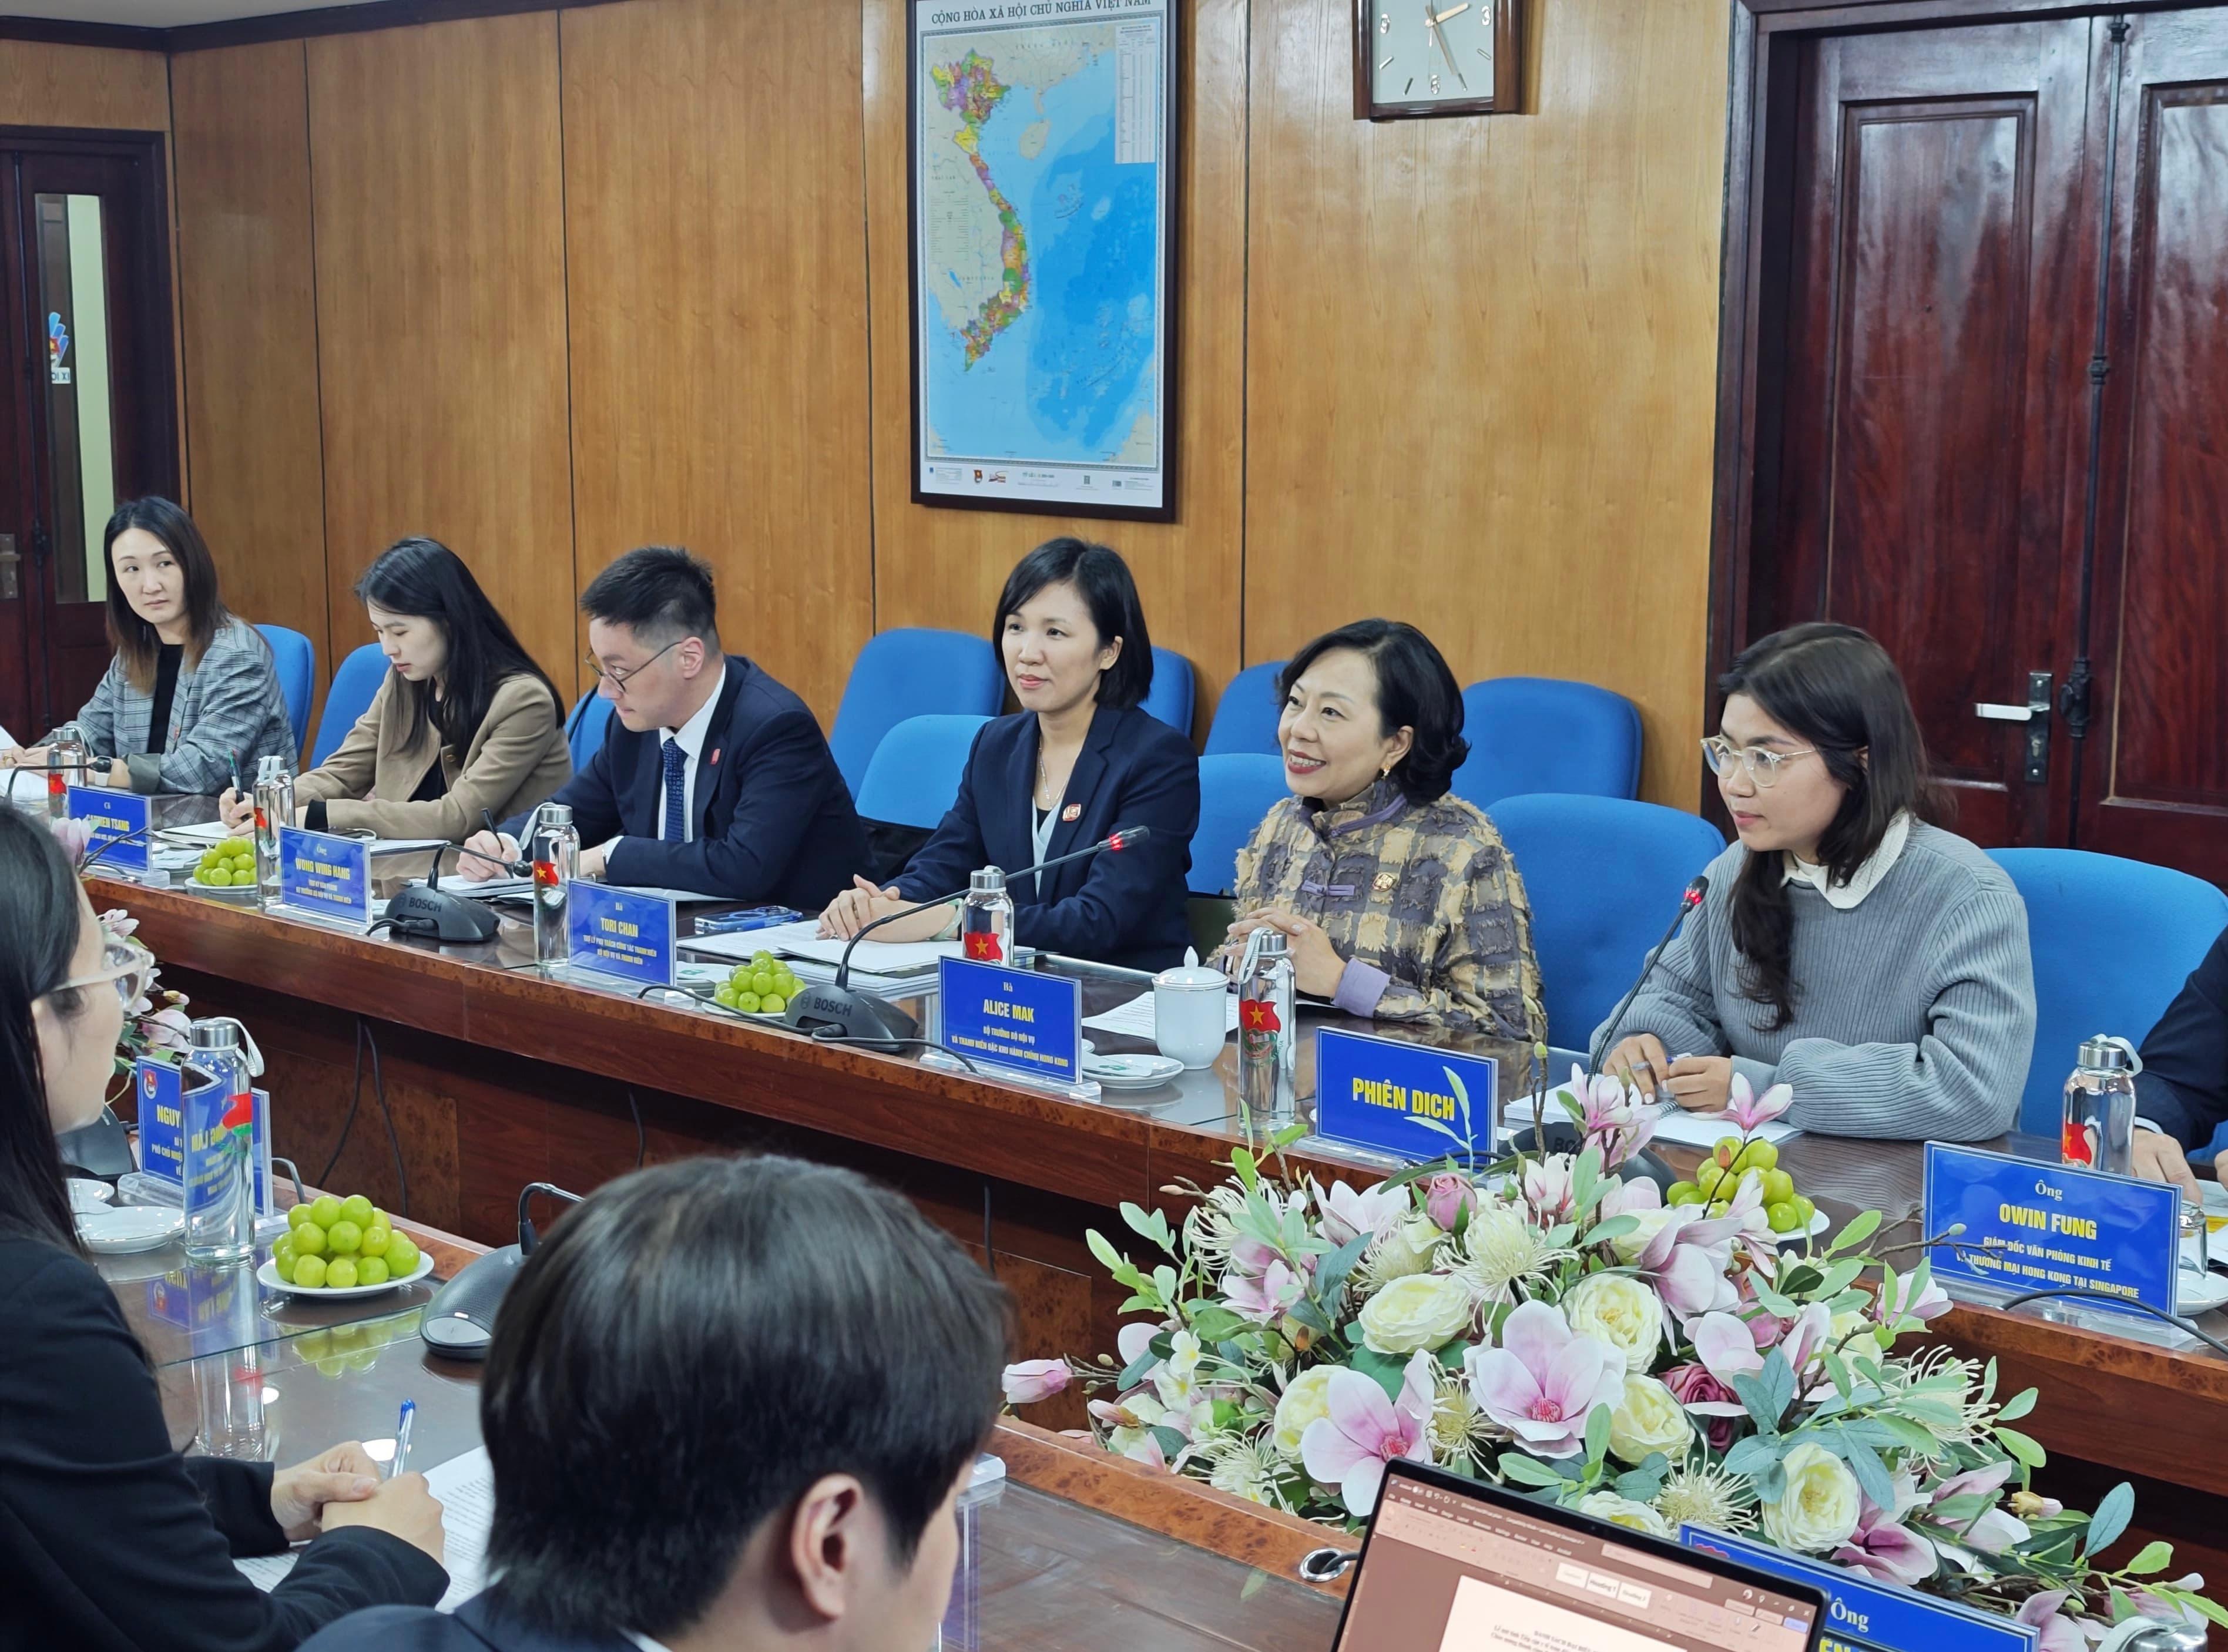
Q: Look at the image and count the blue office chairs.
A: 11